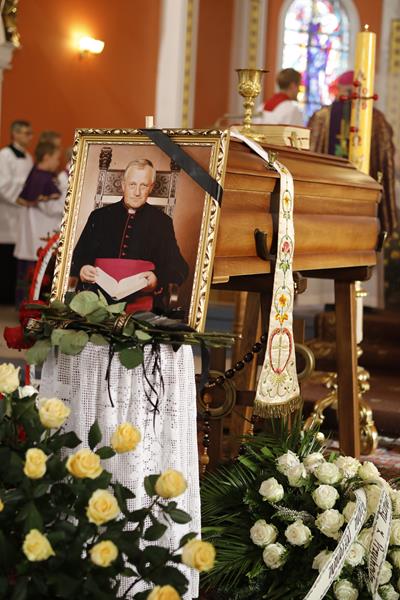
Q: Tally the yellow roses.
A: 11